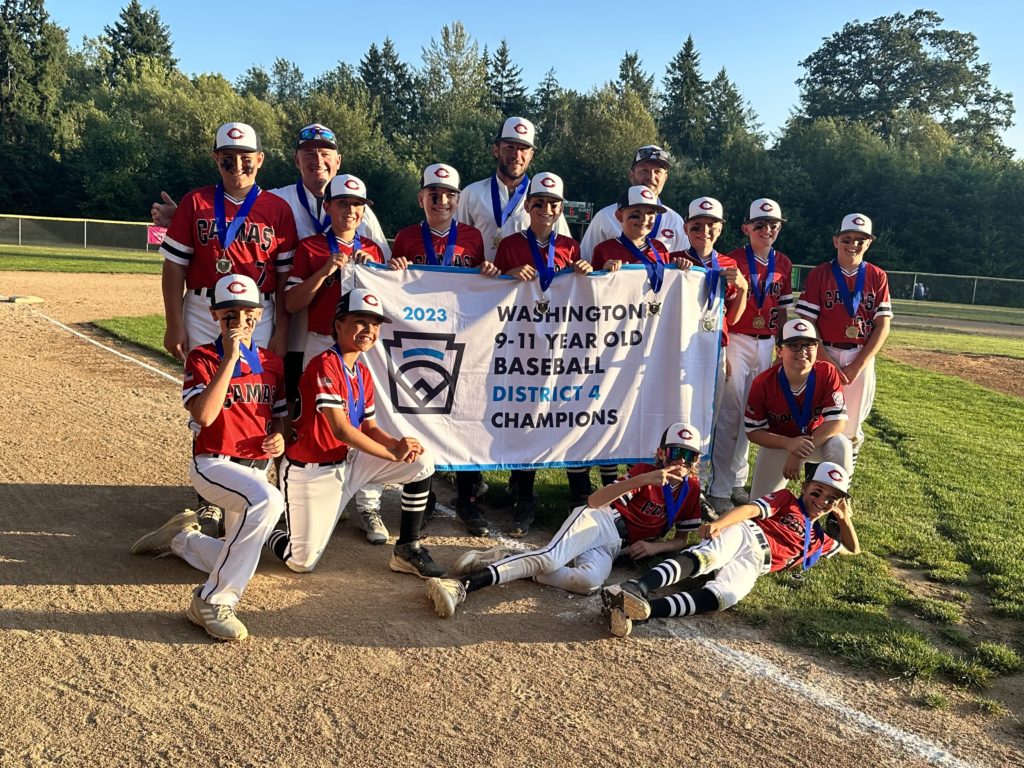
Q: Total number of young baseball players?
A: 13